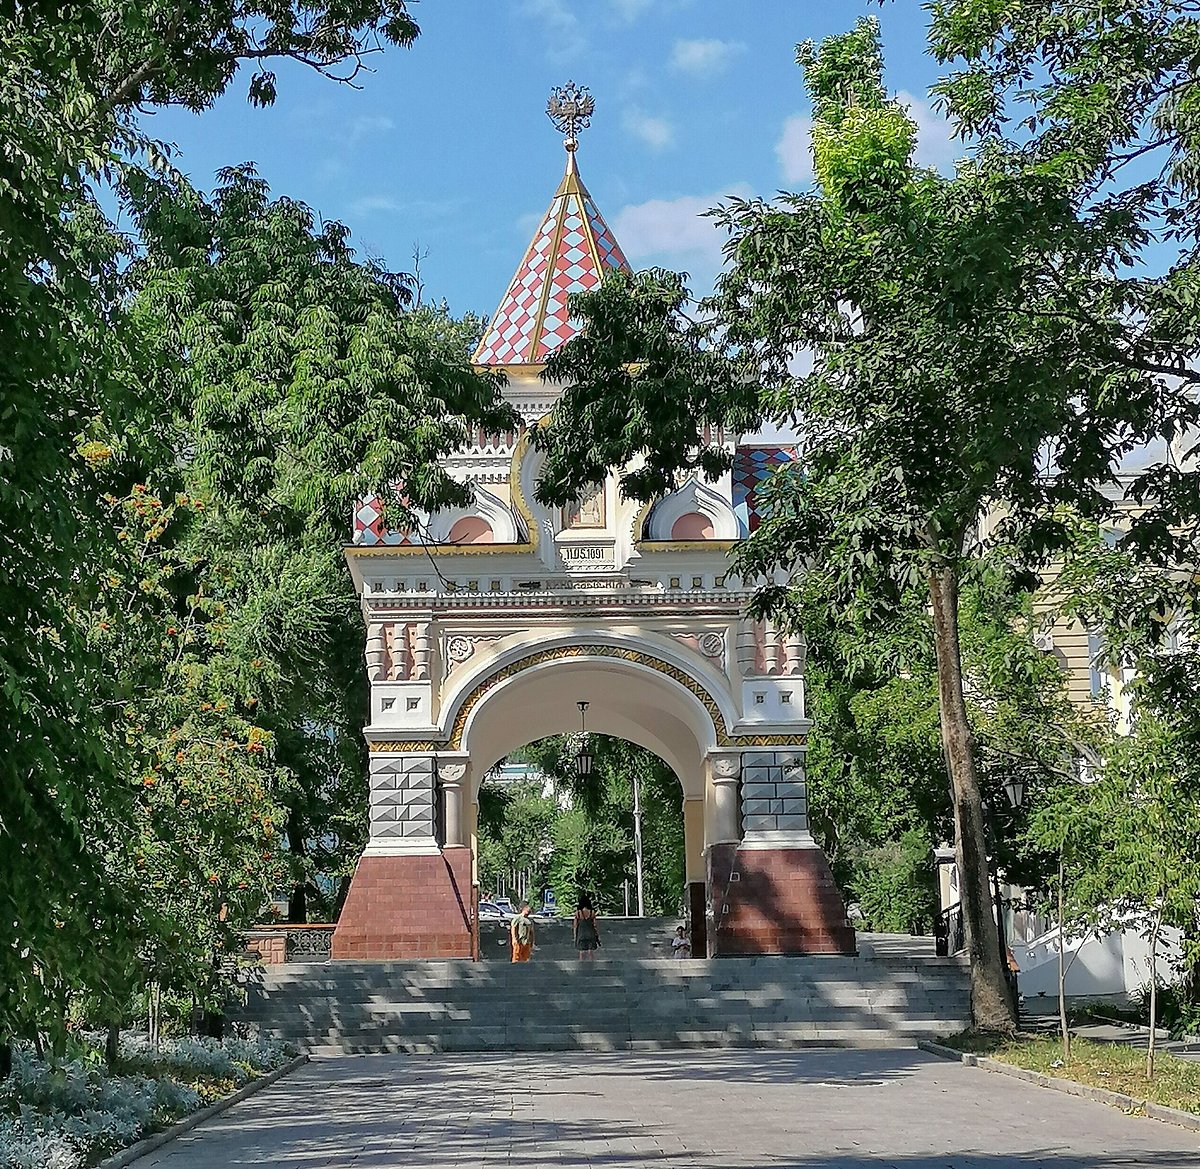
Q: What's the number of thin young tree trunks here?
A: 2